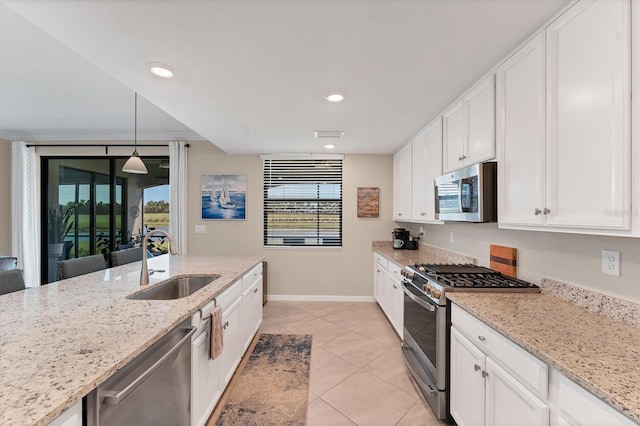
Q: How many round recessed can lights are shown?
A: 3